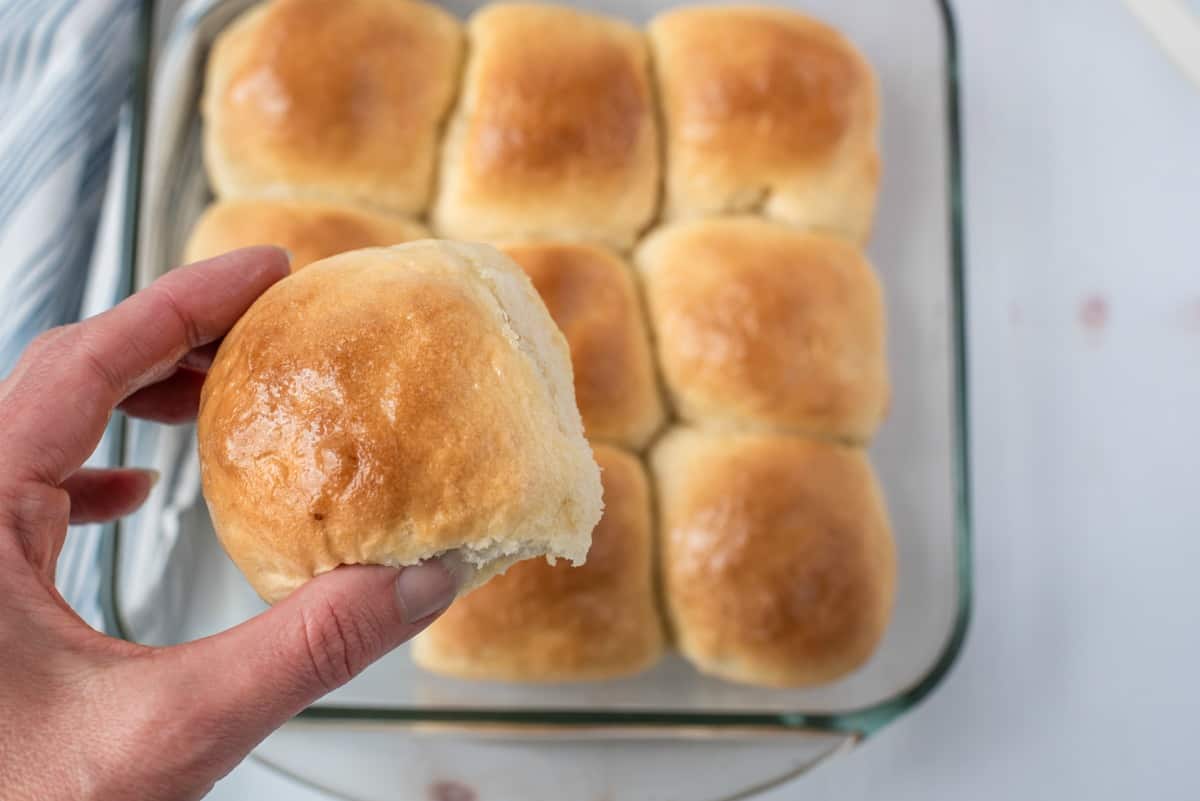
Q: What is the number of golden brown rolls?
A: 9